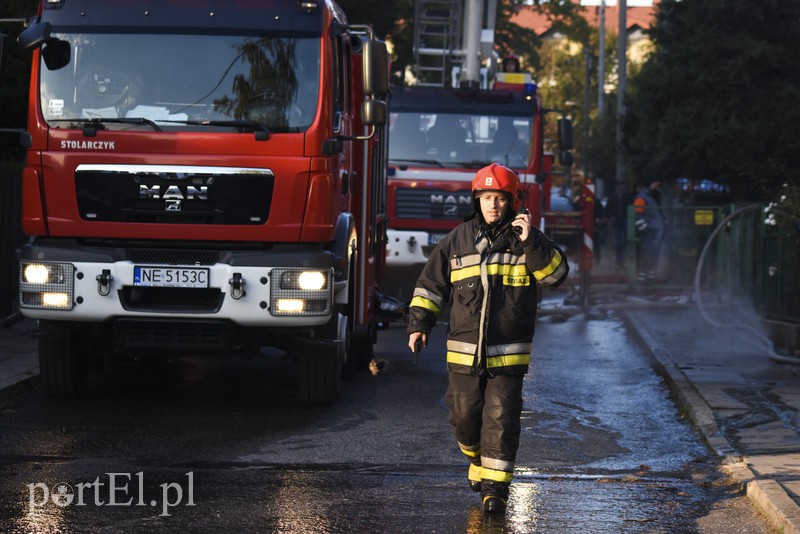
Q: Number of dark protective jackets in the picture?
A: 1